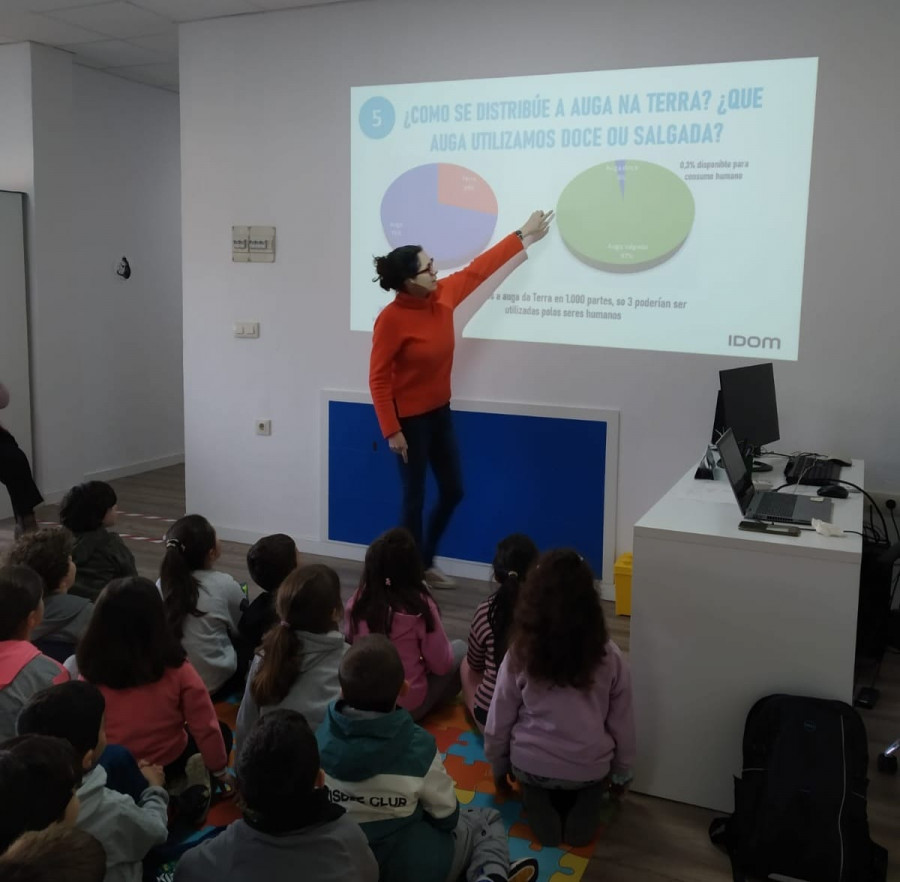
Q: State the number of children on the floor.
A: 15